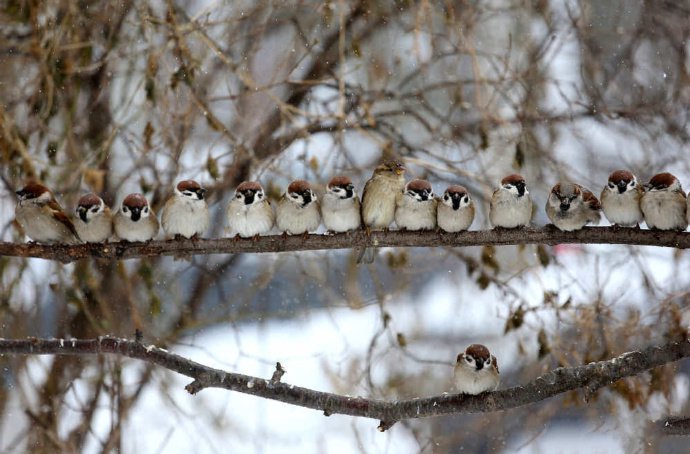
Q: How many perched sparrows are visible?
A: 15